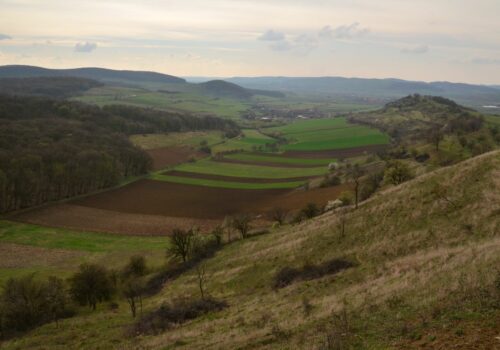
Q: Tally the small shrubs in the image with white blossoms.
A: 2